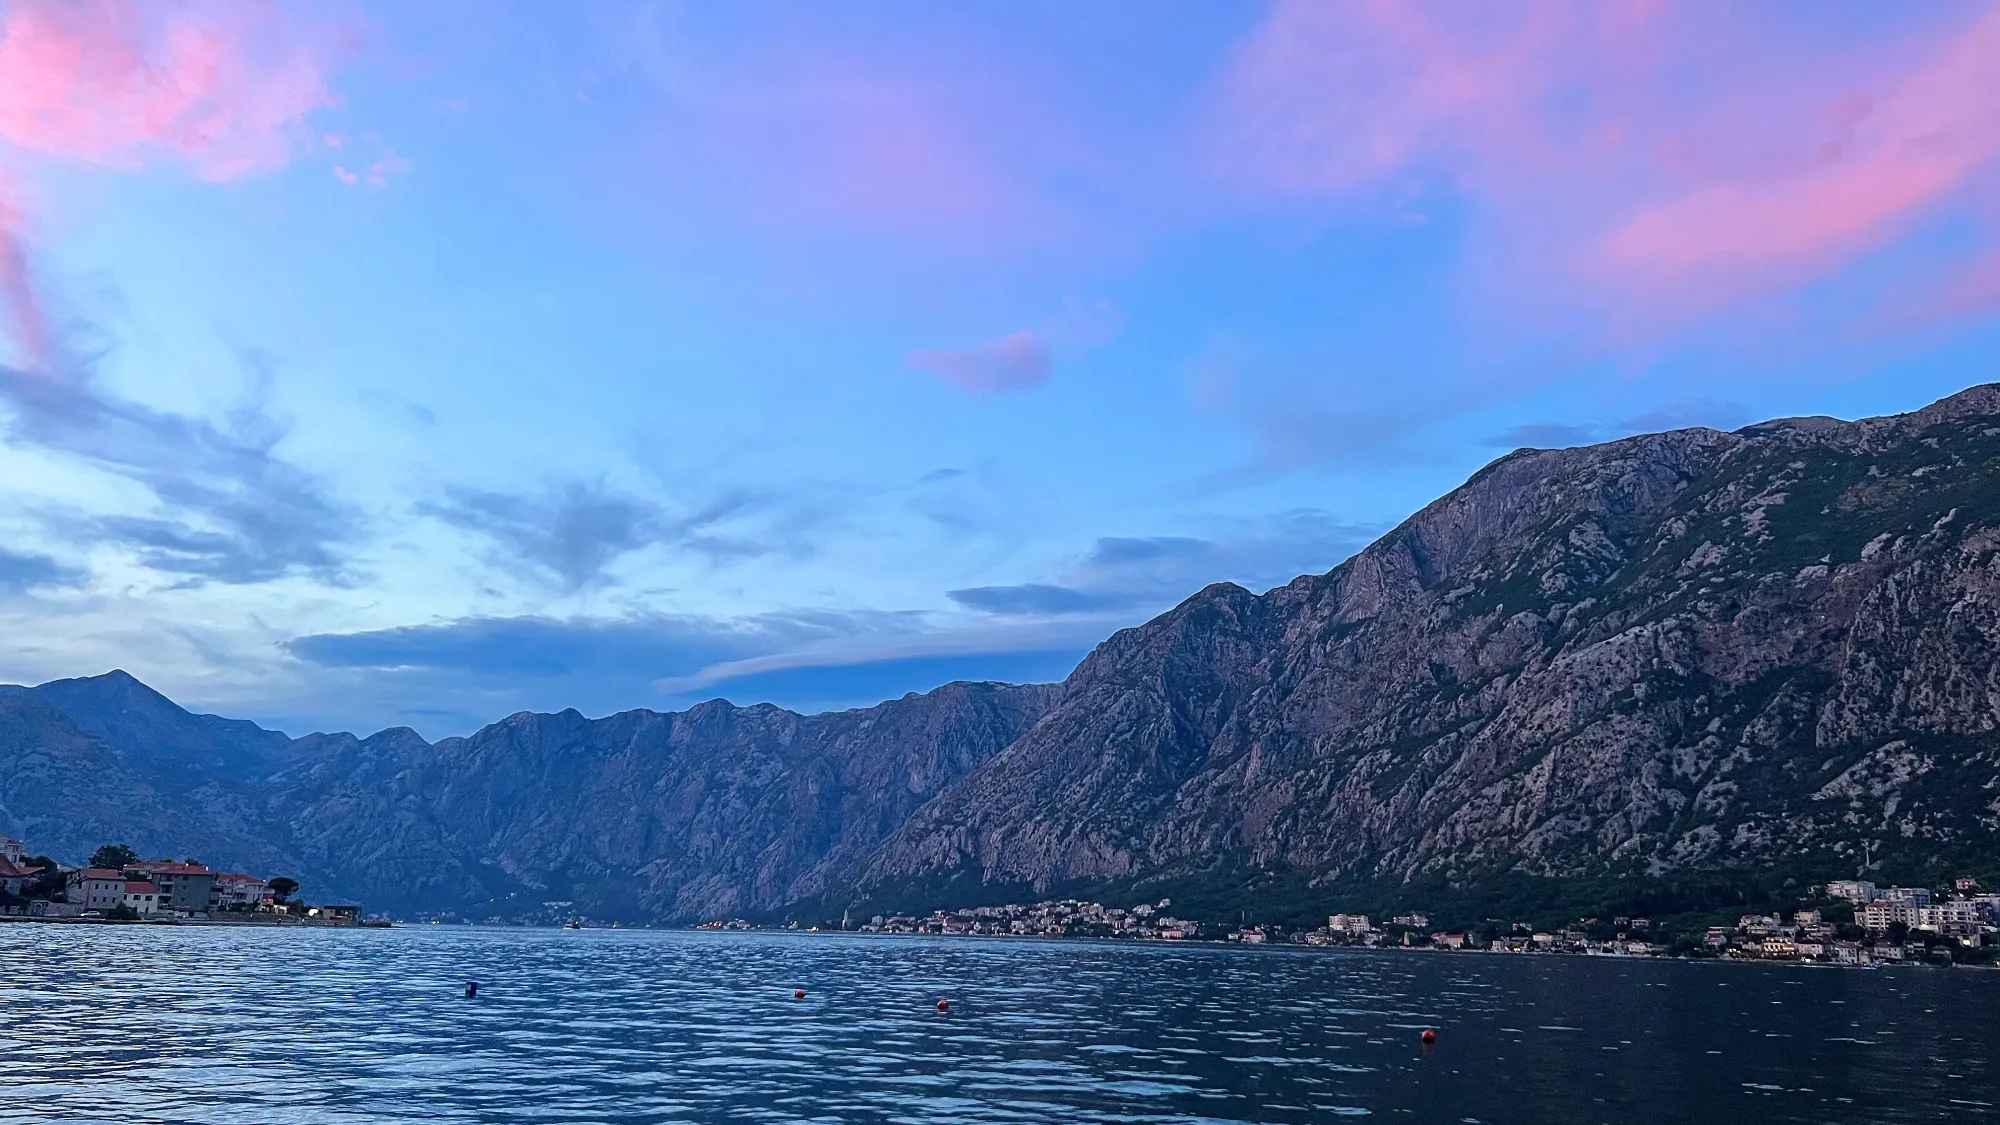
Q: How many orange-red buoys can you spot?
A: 3